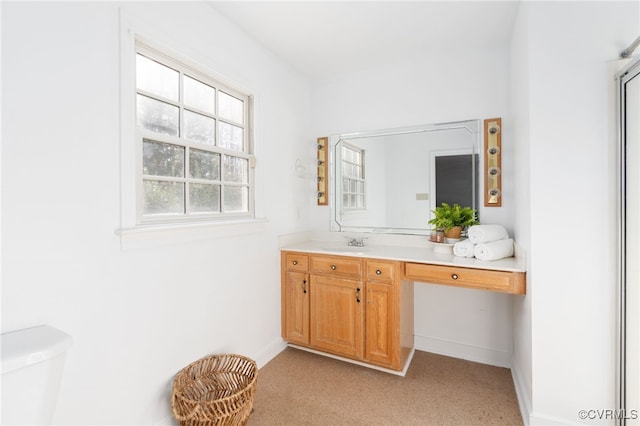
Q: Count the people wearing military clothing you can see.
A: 0